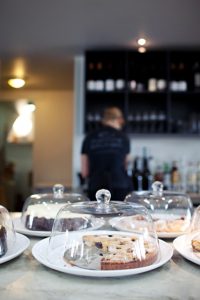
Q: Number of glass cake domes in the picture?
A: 5